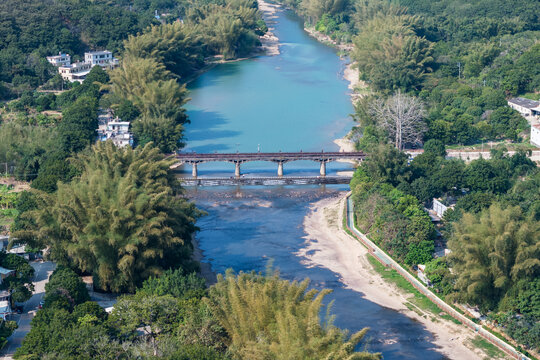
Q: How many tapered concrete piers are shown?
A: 4